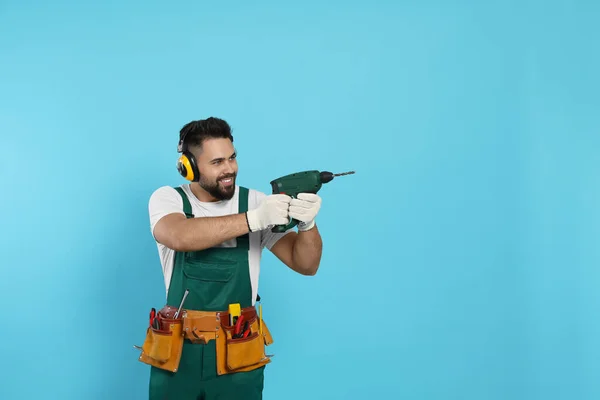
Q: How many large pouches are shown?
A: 2